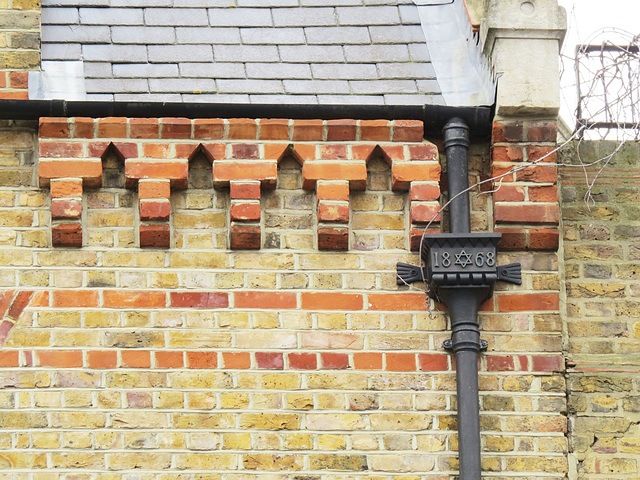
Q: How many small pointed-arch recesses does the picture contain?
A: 4